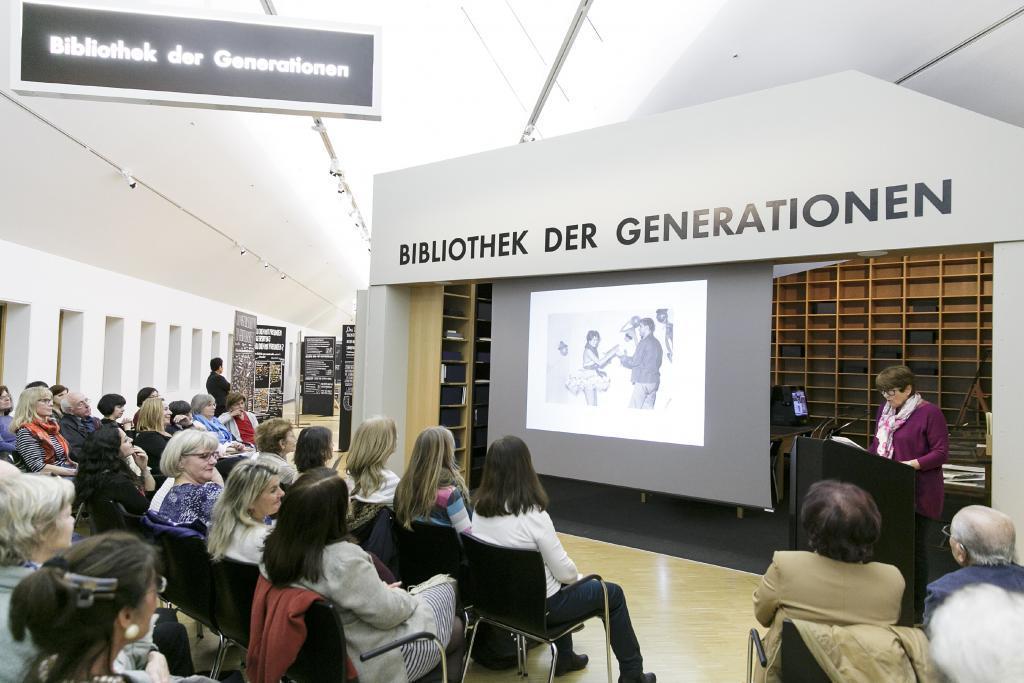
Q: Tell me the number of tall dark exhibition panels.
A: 4